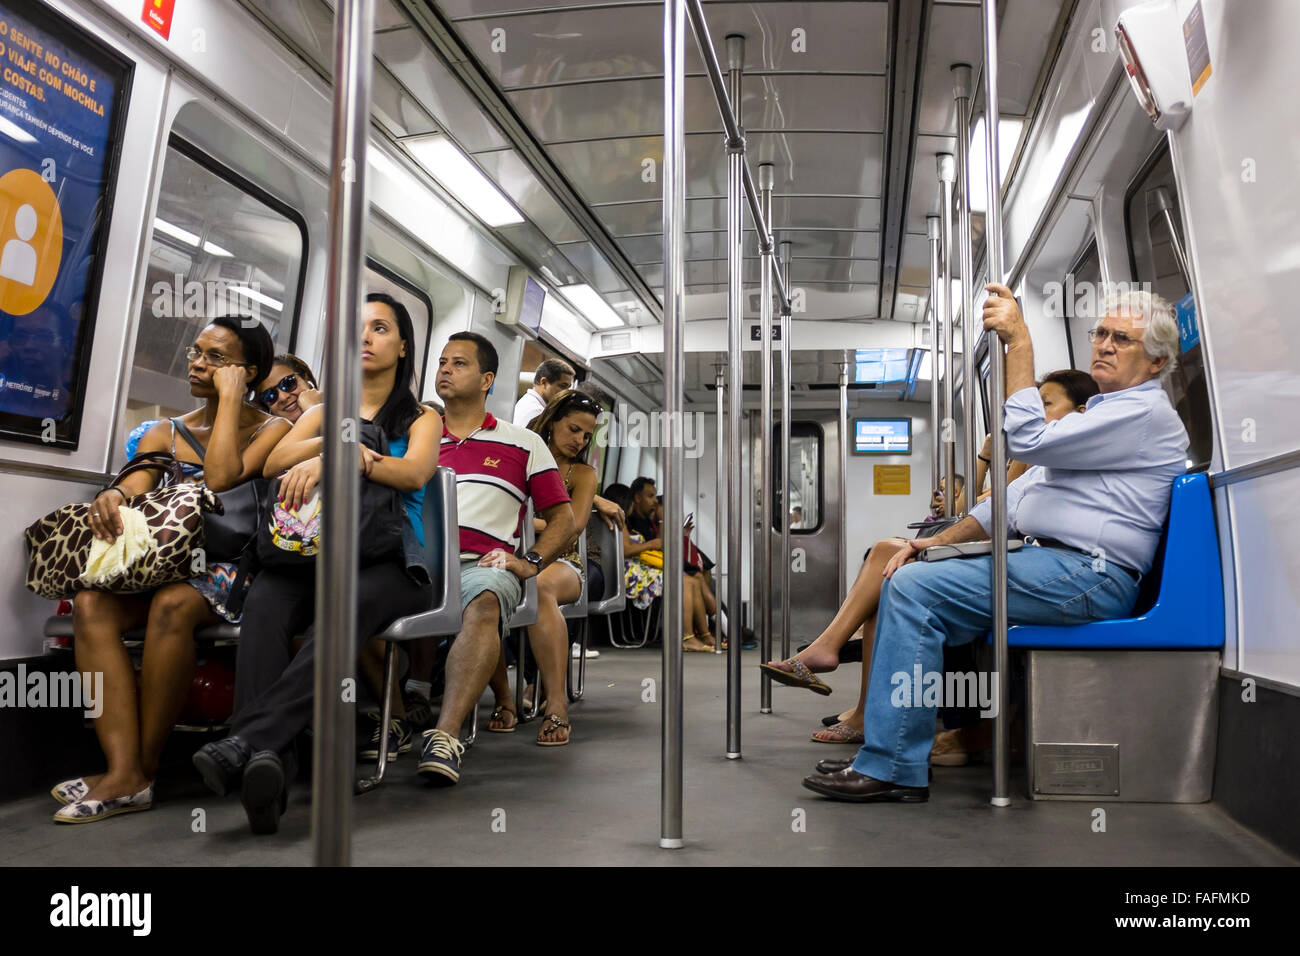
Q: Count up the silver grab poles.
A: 11